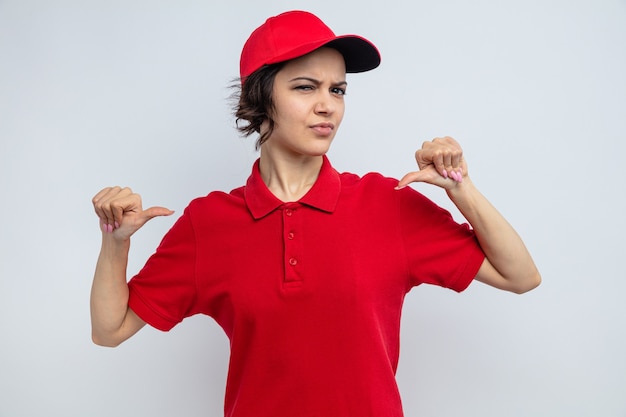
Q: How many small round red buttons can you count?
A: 3